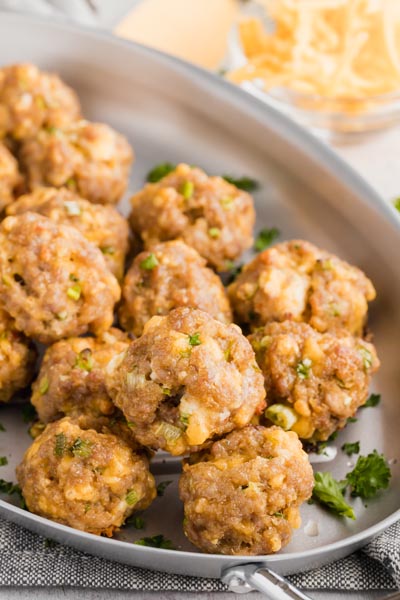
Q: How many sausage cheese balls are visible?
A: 14